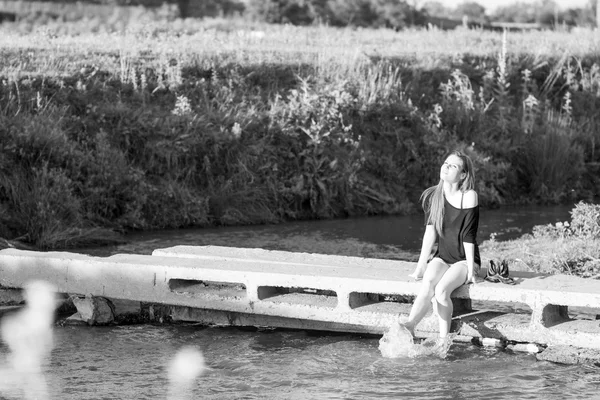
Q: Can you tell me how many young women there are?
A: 1